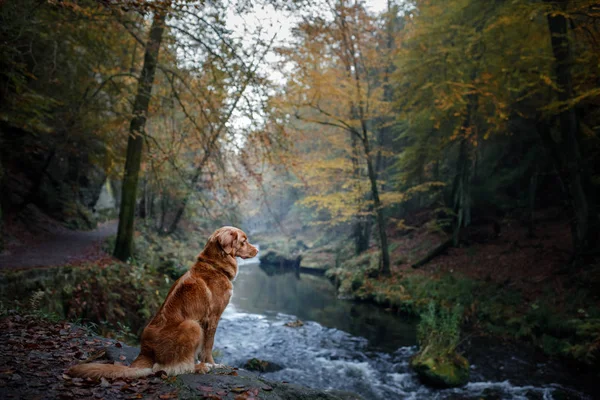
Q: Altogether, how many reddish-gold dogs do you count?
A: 1